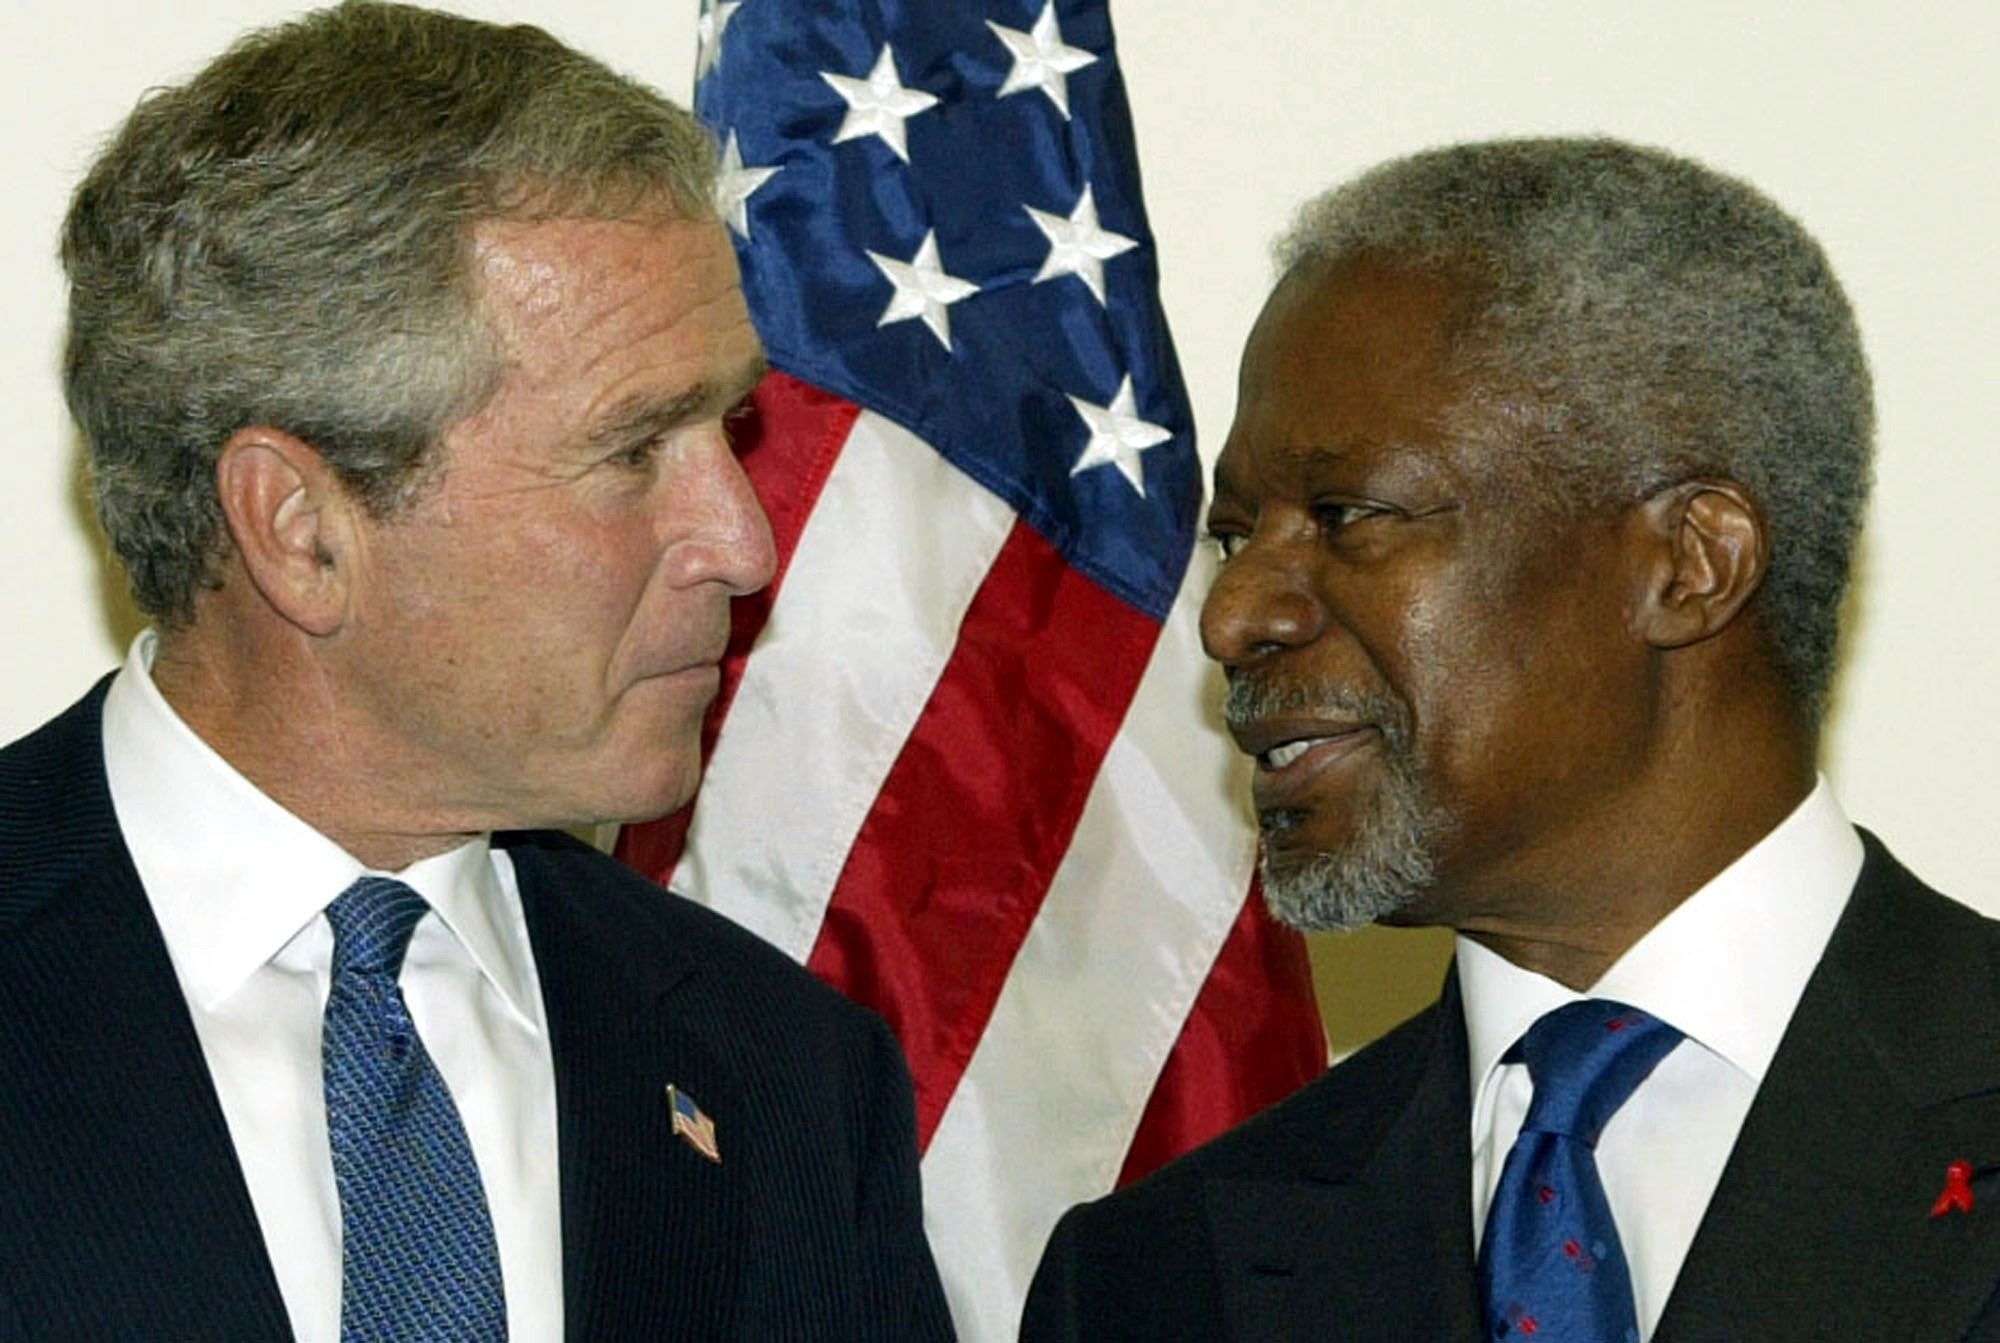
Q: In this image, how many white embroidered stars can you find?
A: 7